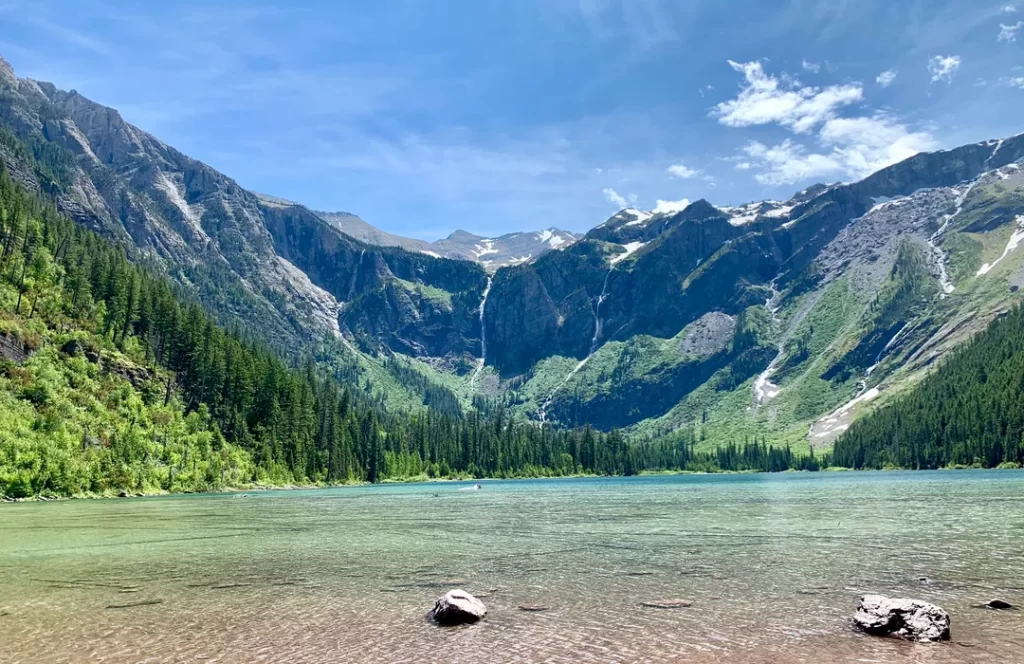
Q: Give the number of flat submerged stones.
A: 2